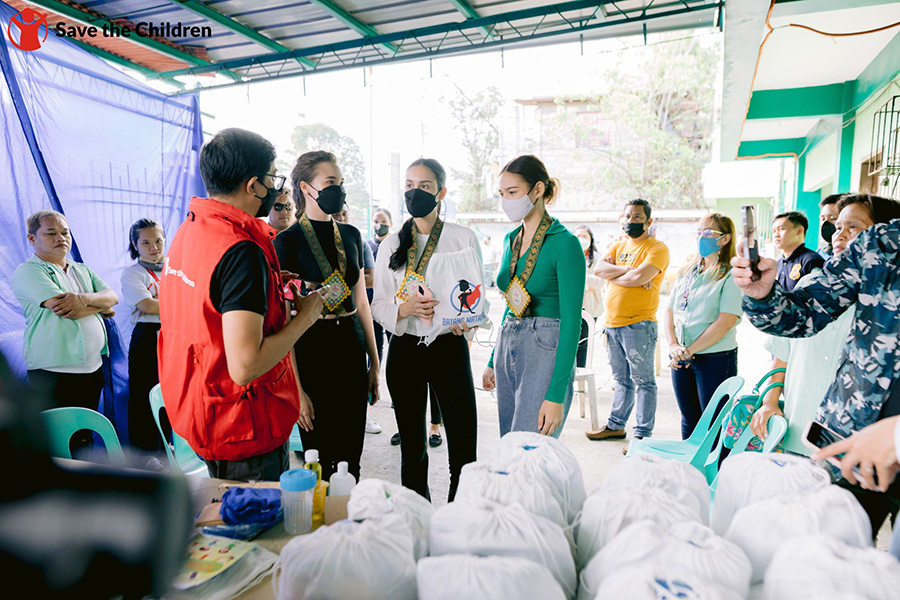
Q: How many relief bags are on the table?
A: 13